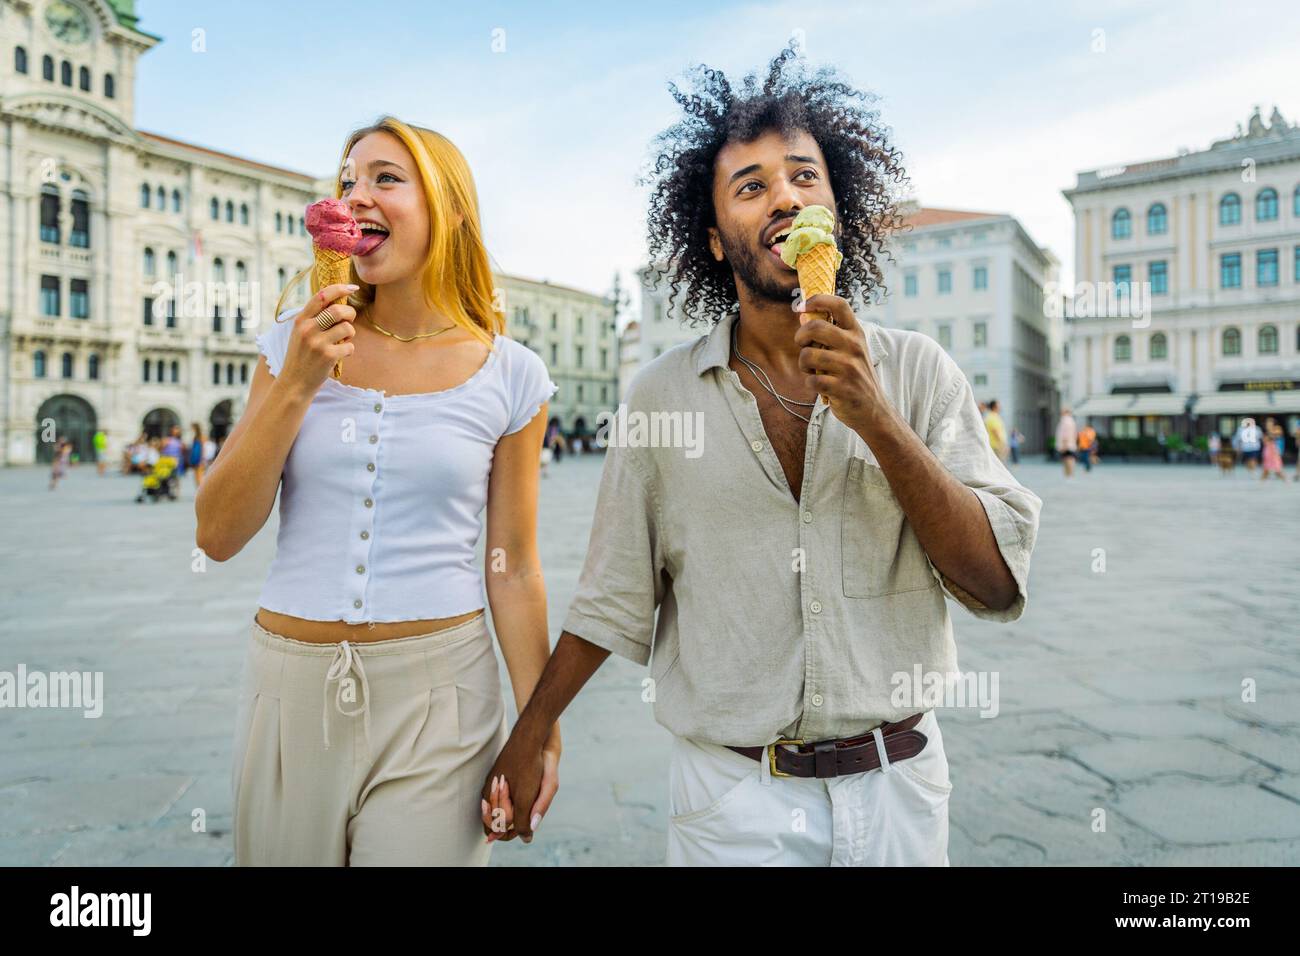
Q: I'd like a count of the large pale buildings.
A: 4